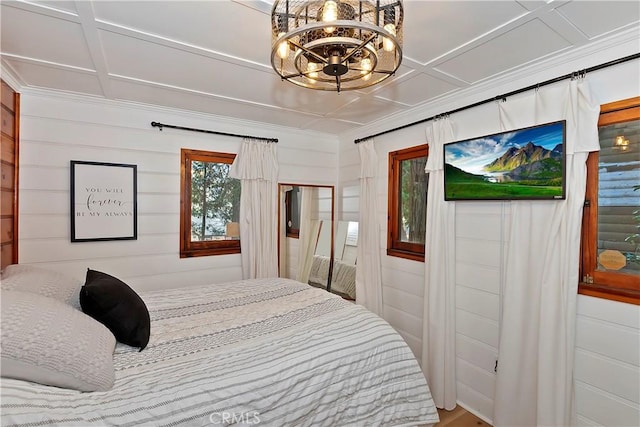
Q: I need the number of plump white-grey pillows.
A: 2